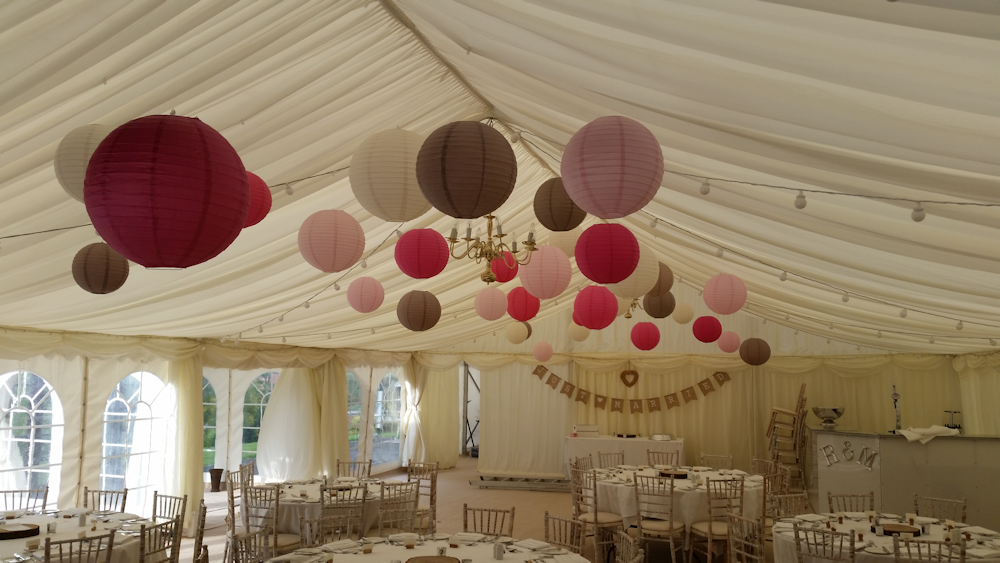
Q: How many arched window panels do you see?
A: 6